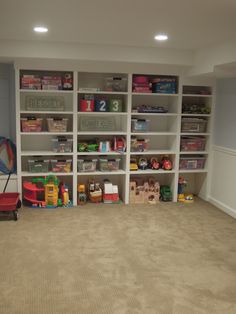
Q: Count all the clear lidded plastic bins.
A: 13